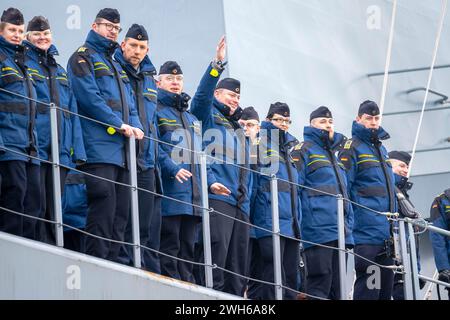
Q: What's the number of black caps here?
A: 11